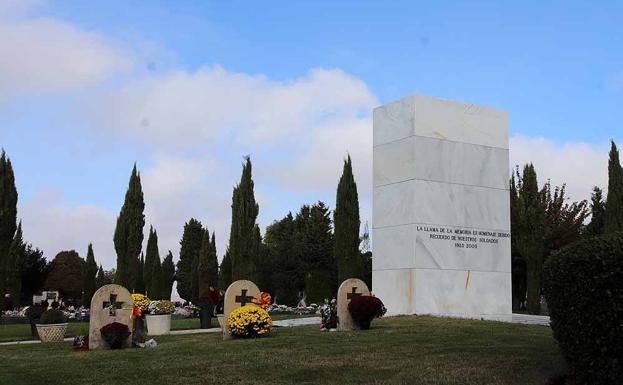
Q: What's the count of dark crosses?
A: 3